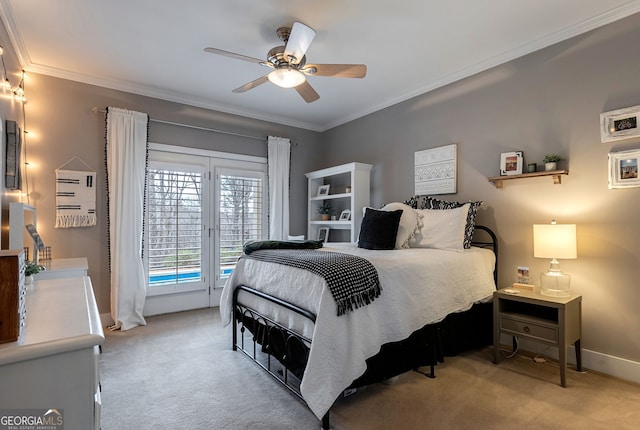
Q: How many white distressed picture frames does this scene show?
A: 2